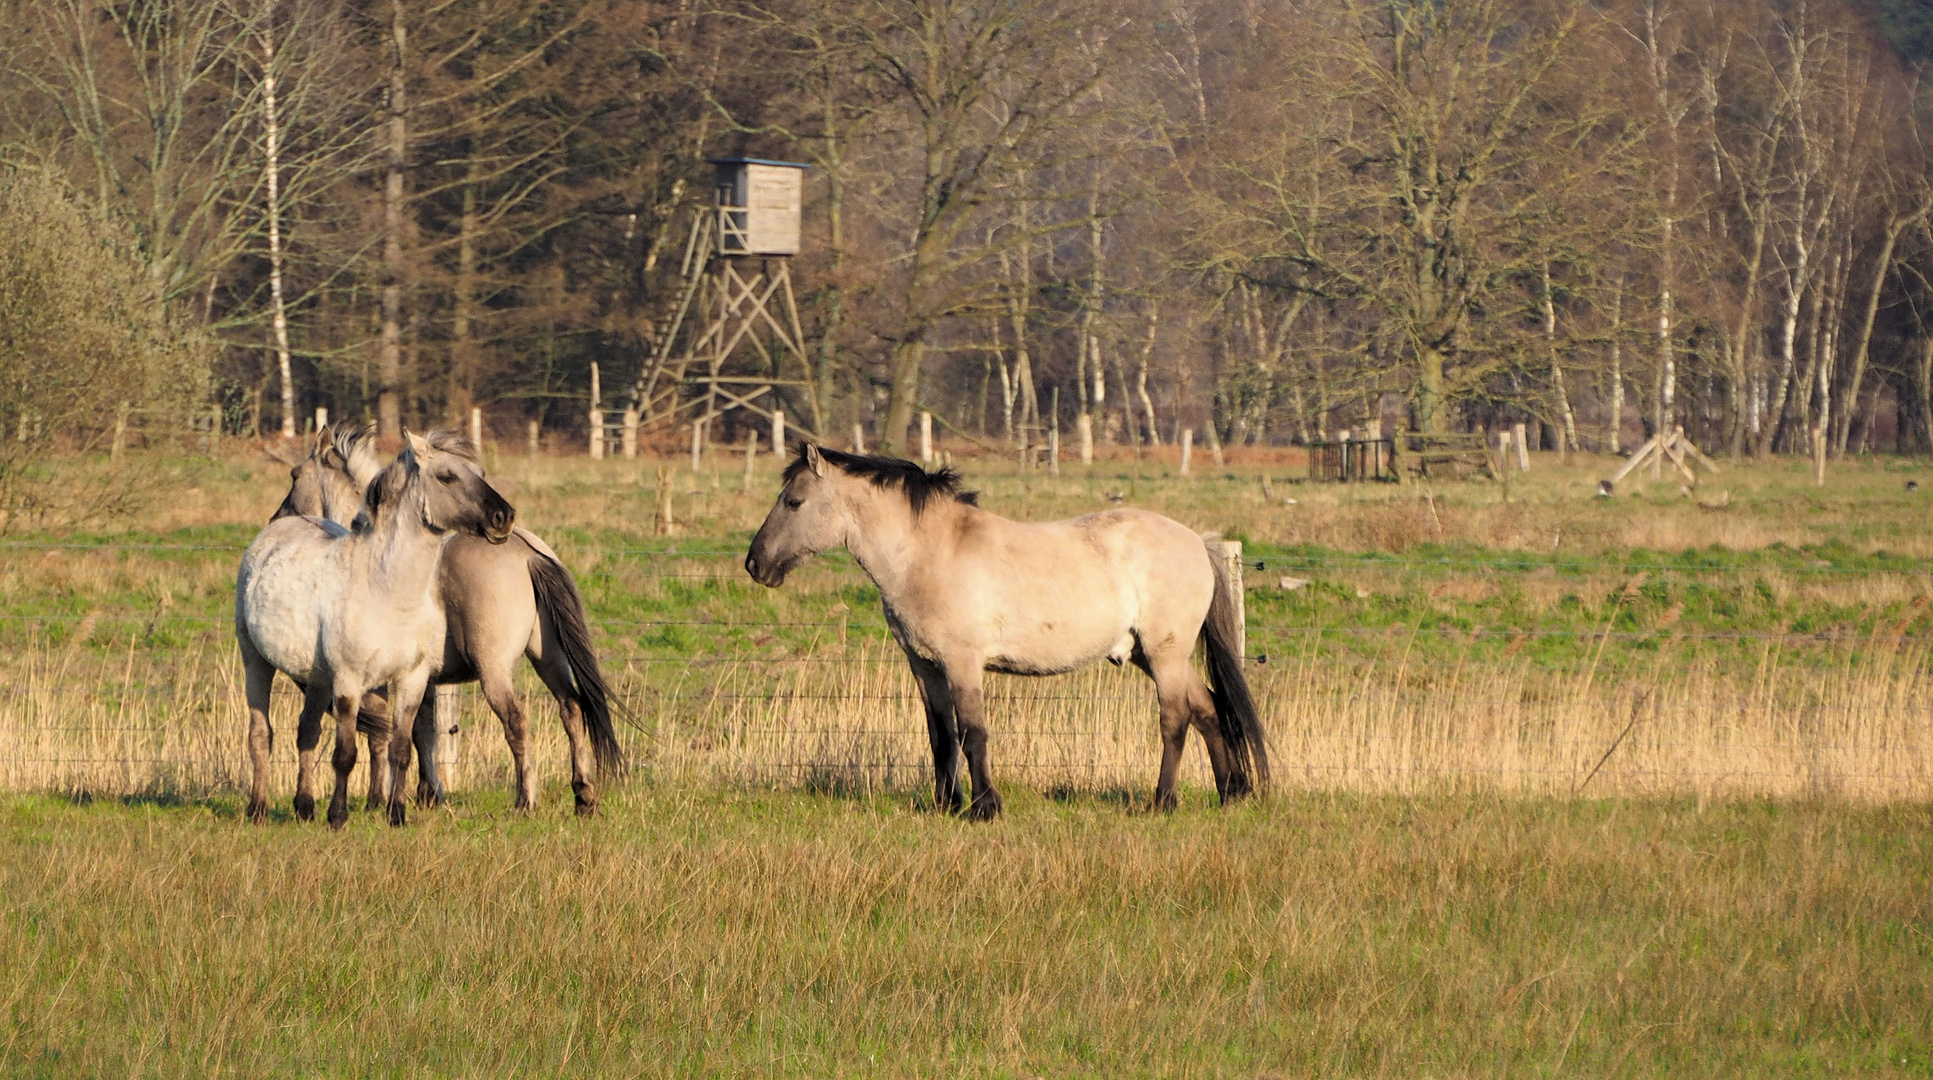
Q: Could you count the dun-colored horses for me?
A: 3